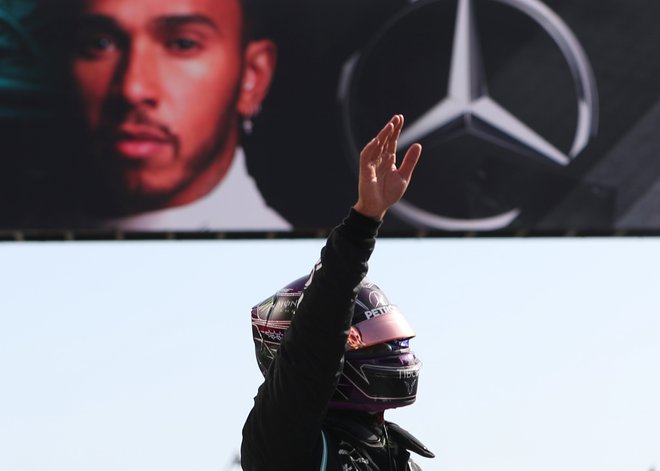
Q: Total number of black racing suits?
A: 1